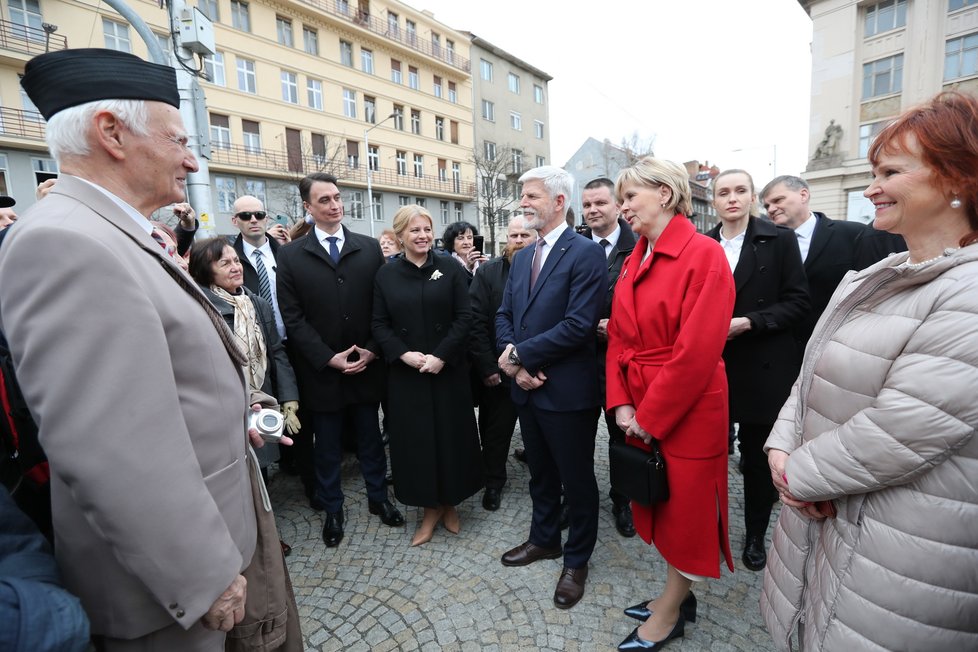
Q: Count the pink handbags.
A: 0